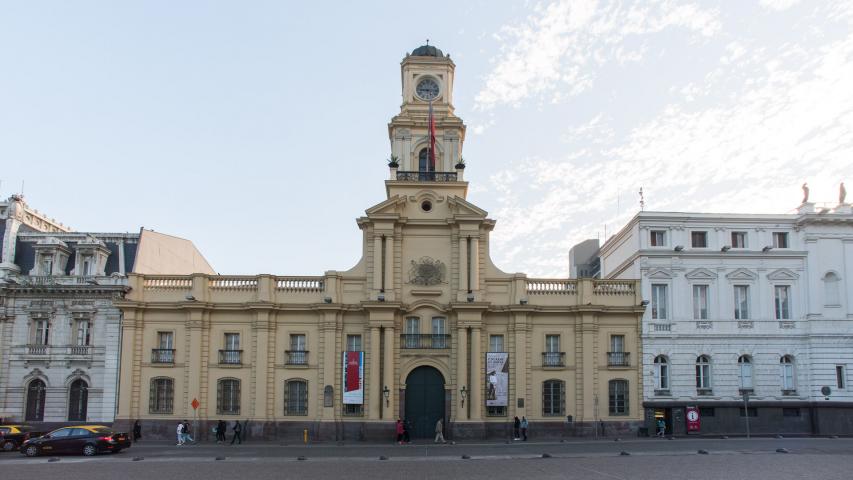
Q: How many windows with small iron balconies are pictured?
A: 5